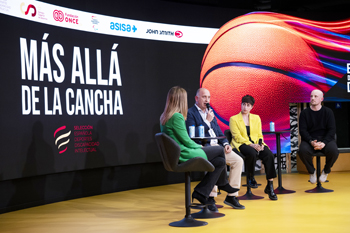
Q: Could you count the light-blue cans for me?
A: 3